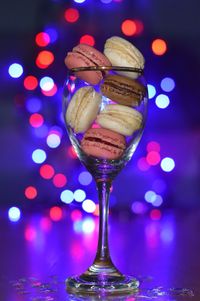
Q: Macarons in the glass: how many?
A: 6